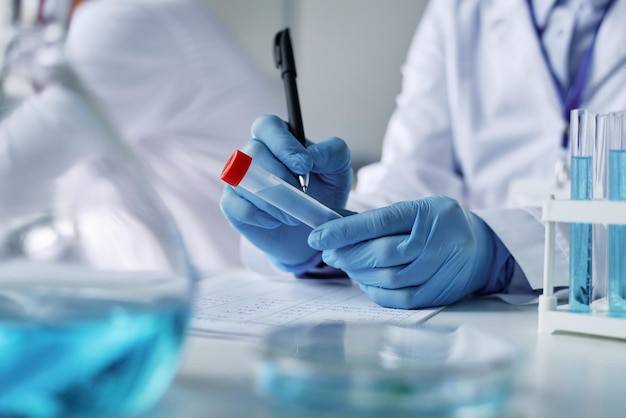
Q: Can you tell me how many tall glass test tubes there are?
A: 3